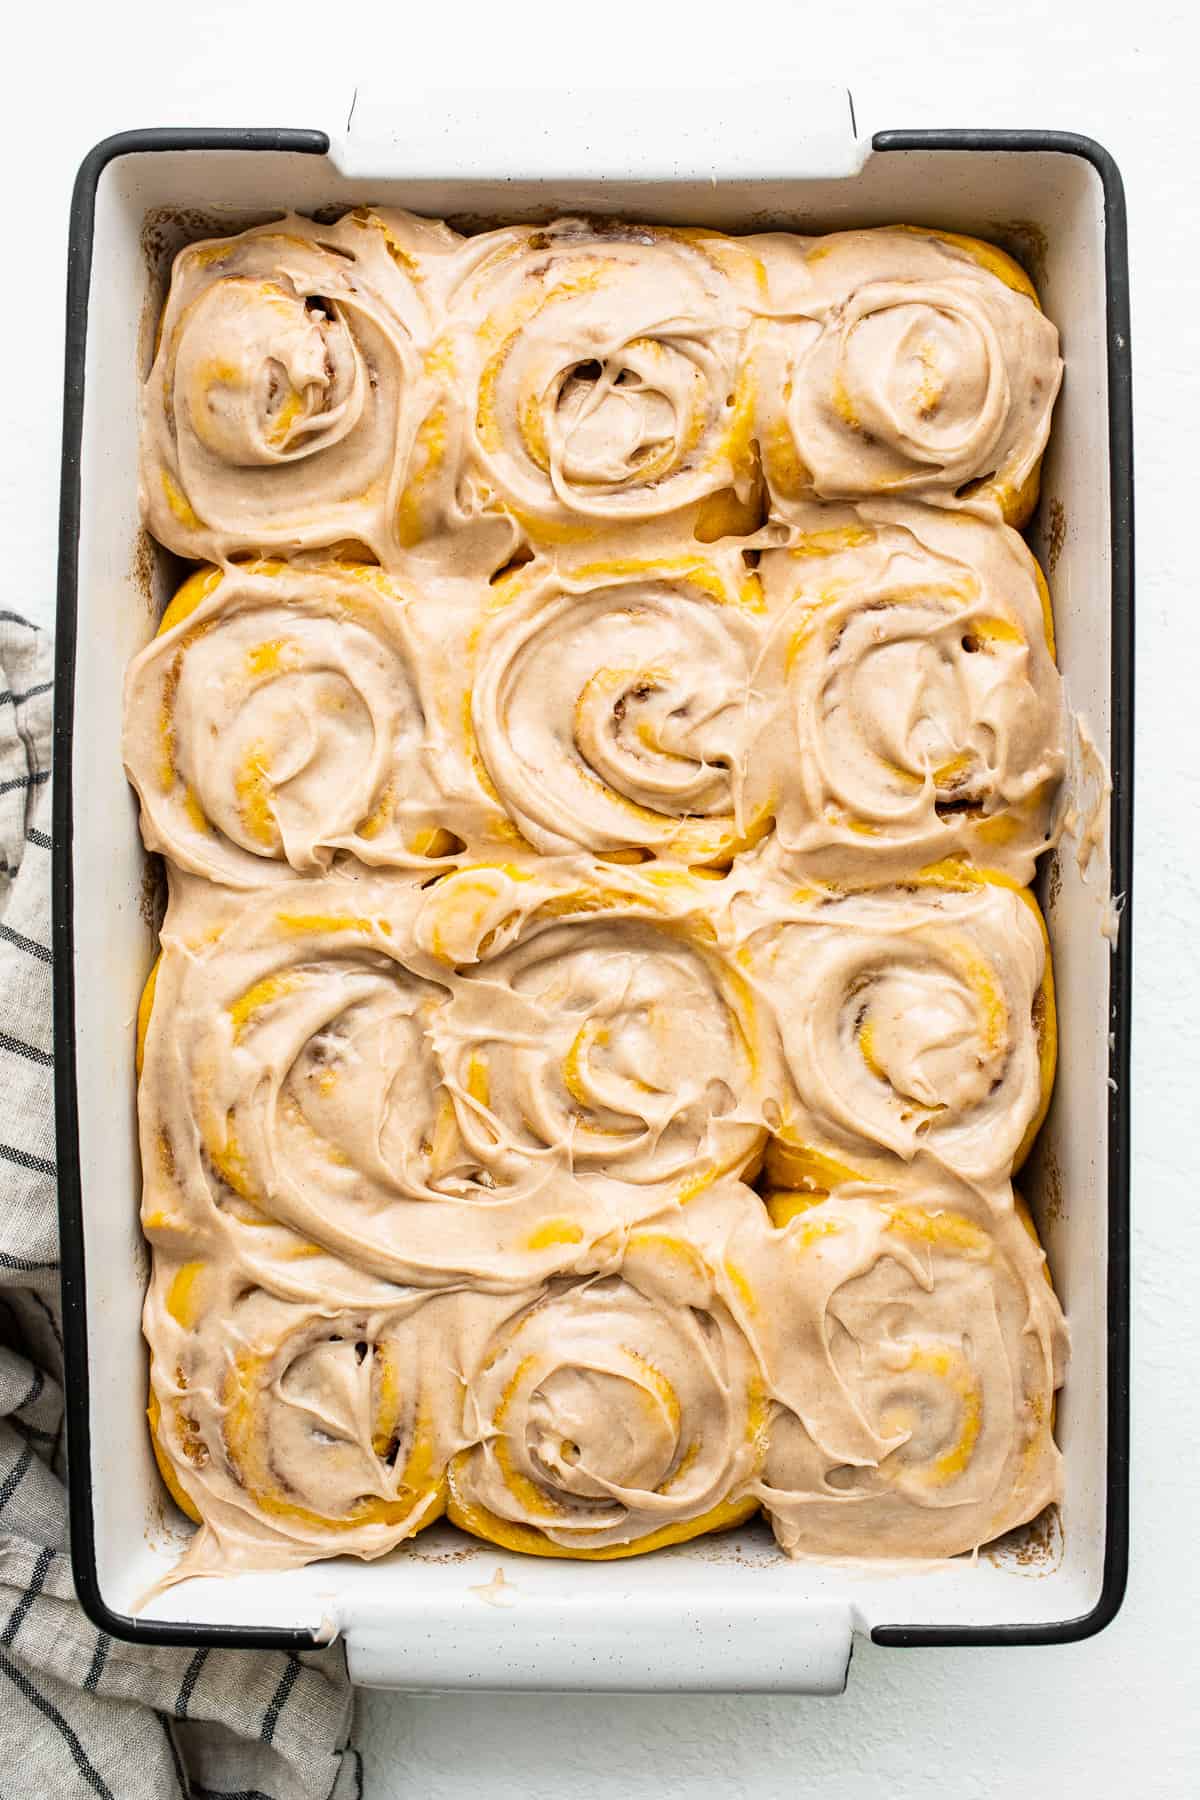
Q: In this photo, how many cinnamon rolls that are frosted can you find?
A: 12